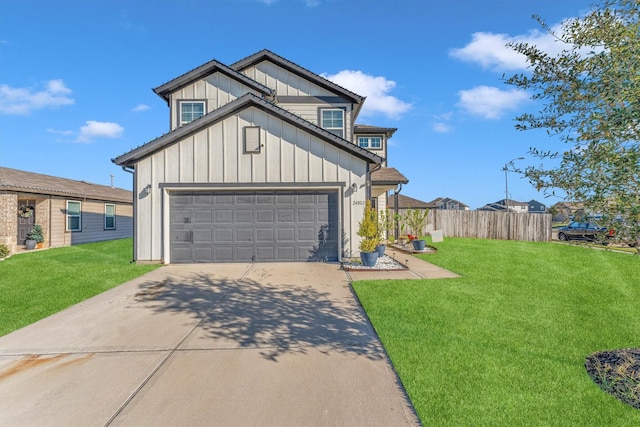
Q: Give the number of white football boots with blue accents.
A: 0